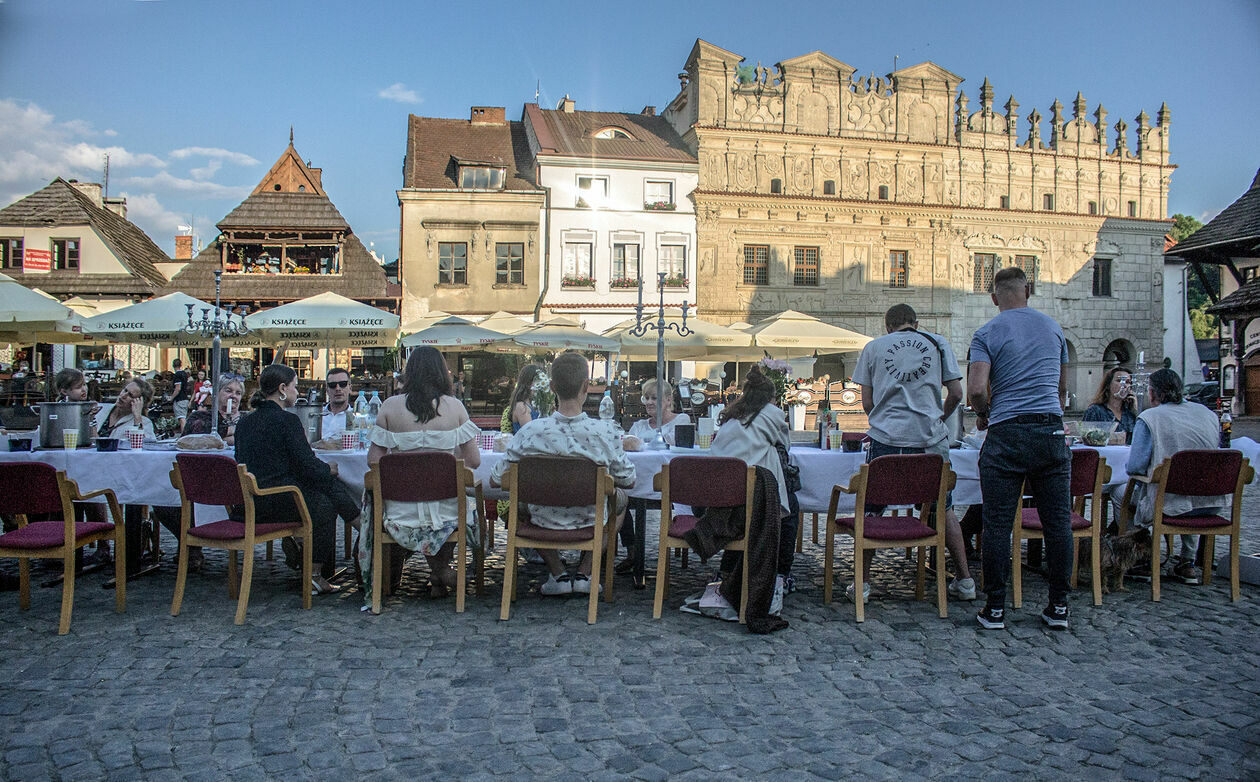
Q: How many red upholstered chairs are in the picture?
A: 8